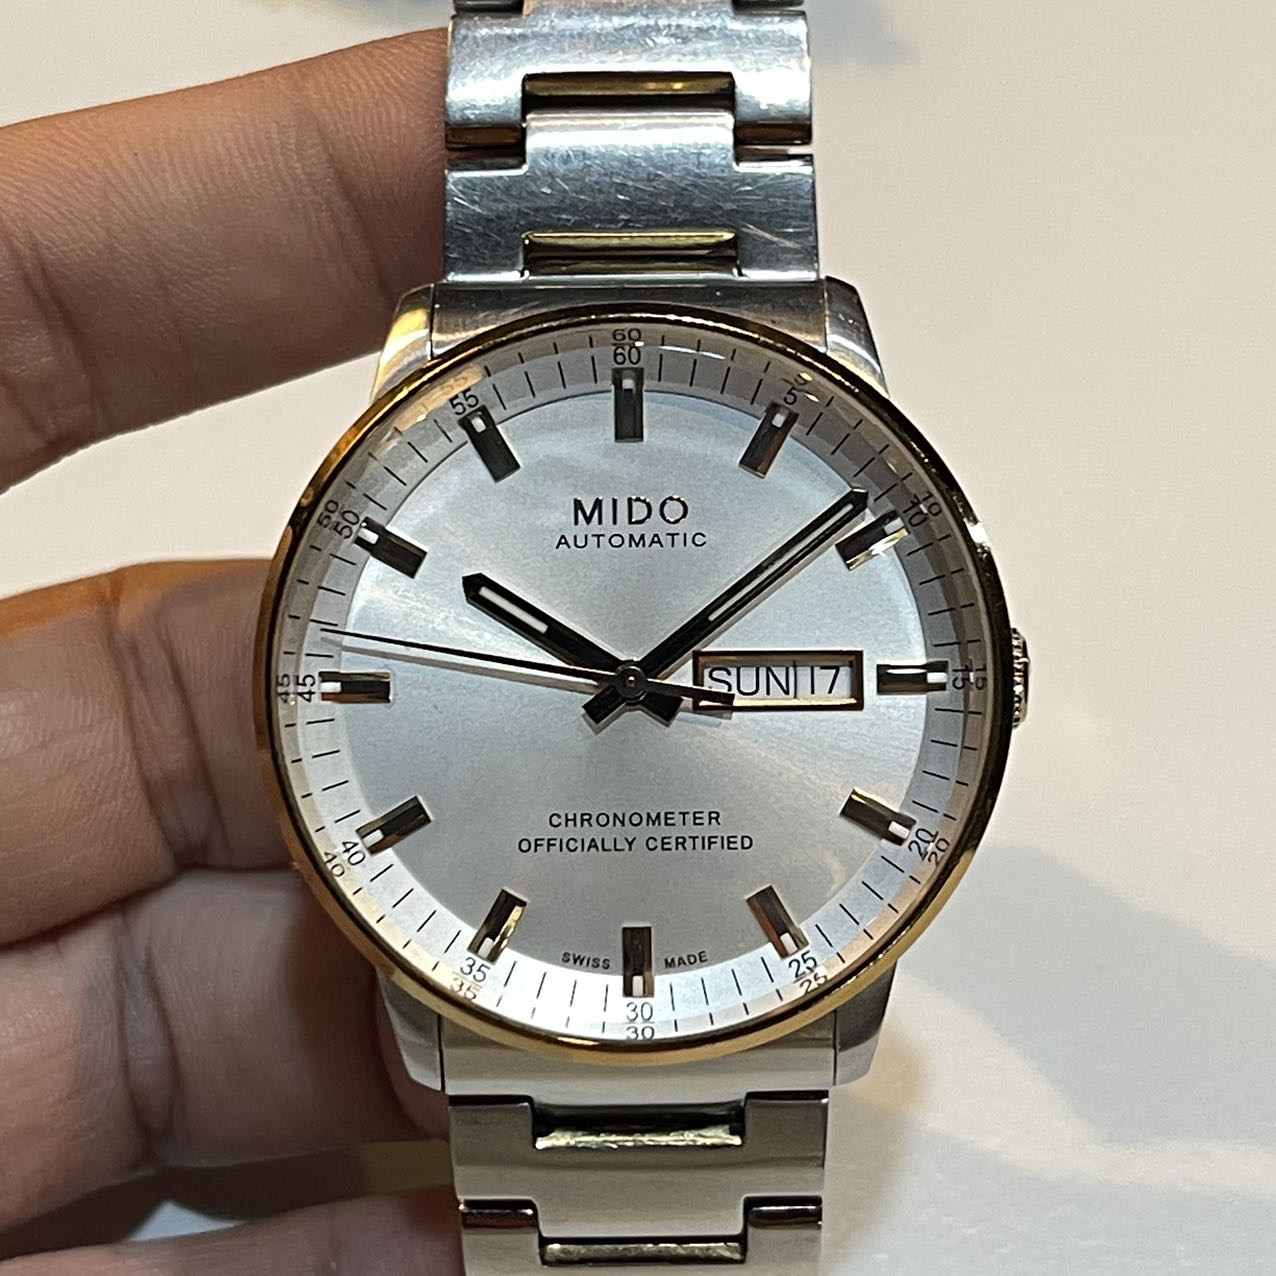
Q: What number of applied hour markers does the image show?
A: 12